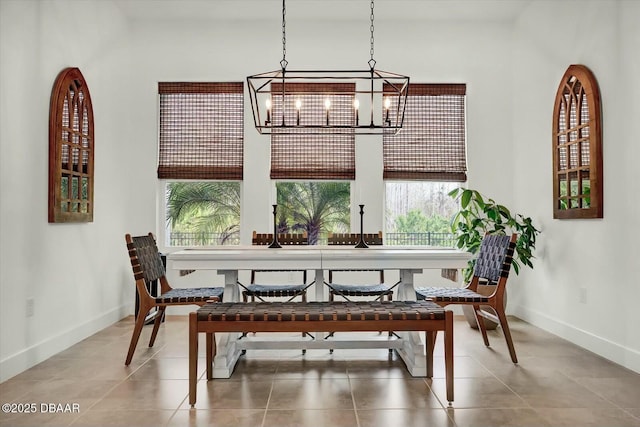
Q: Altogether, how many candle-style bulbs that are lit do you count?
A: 5